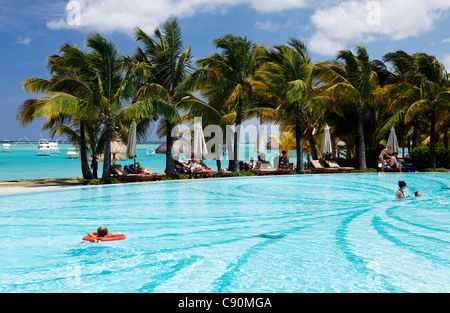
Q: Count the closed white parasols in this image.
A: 5